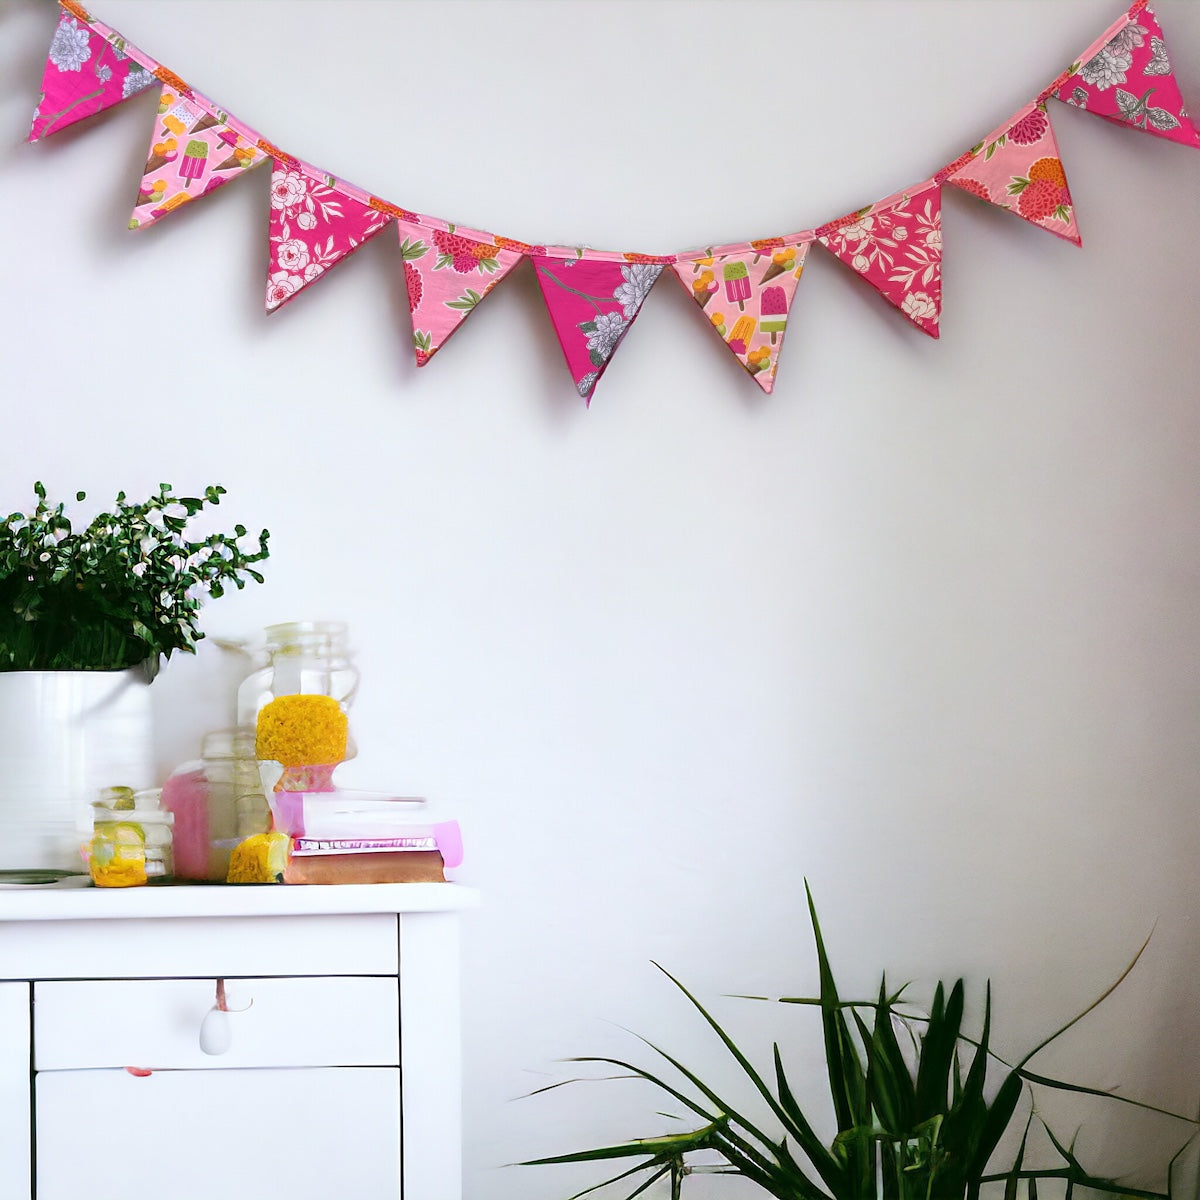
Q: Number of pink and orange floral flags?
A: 2